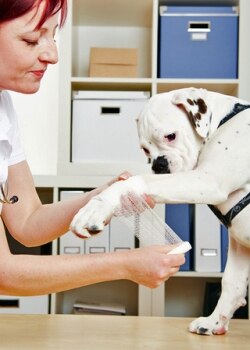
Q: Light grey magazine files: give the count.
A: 4